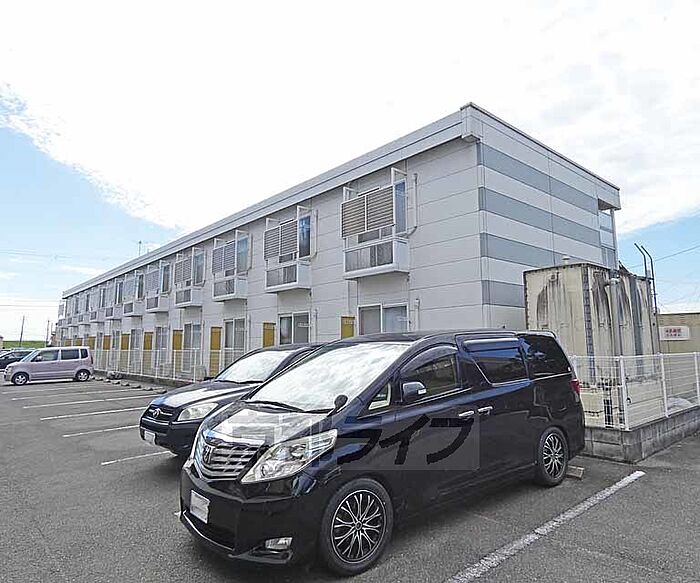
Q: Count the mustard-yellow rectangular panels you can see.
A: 10